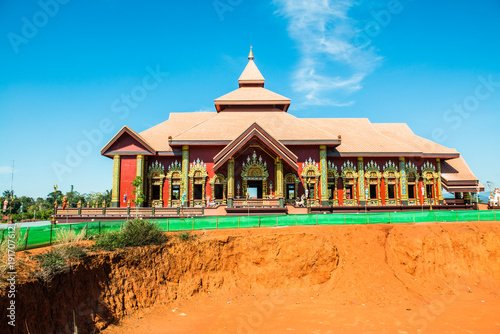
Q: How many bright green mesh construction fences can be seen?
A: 1